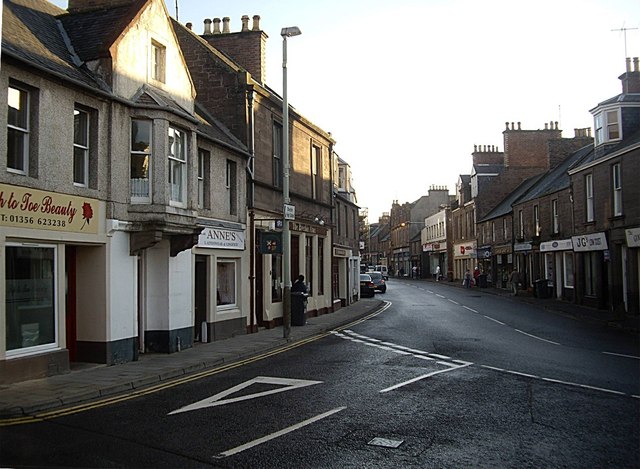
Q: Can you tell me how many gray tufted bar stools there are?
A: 0